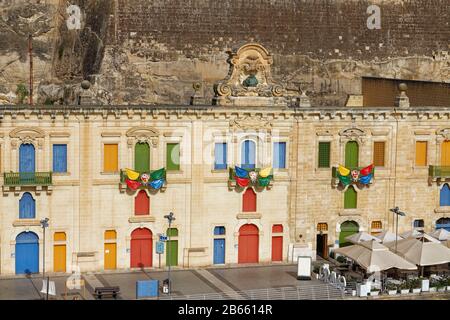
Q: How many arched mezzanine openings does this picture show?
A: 5